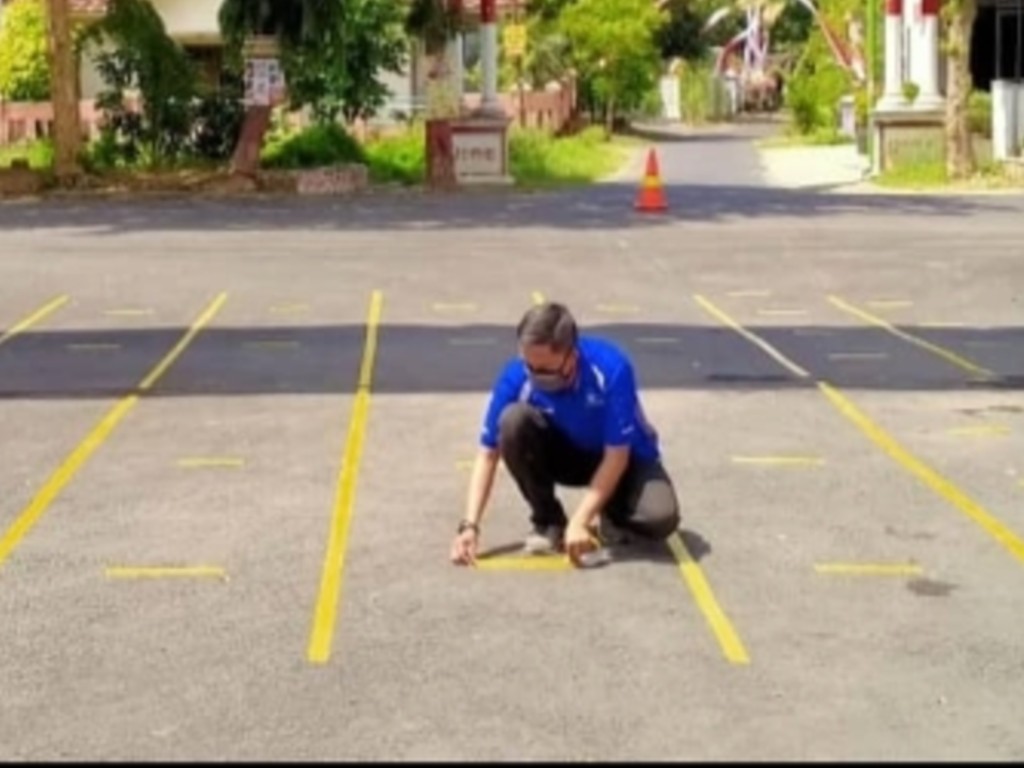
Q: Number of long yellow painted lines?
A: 6